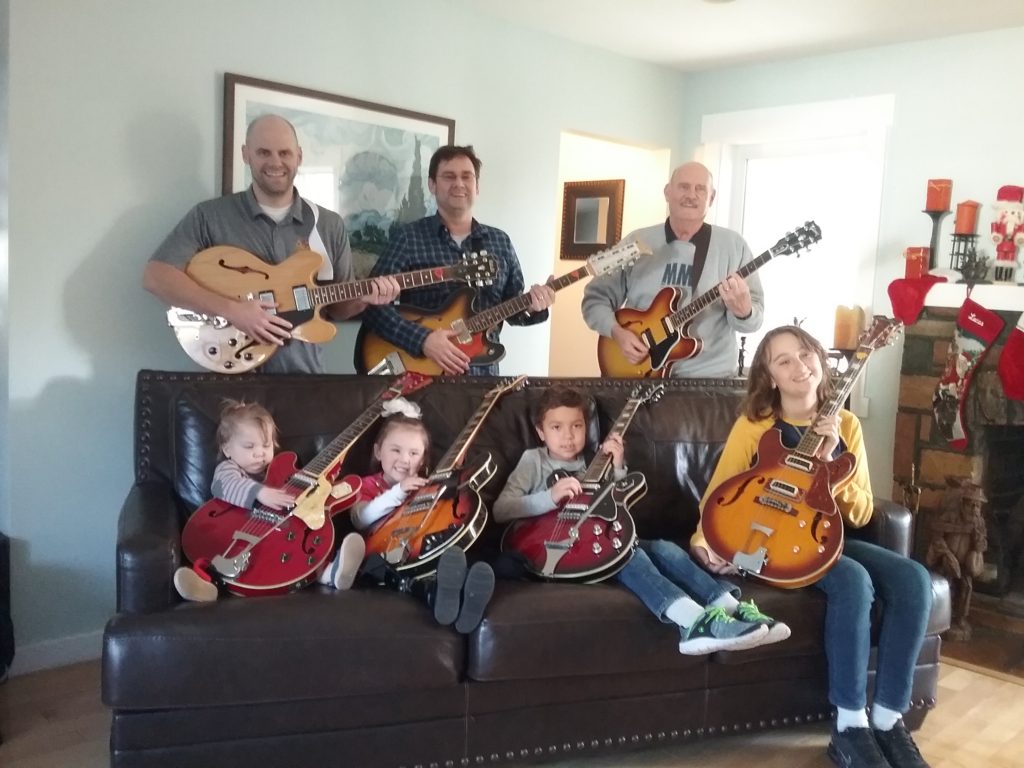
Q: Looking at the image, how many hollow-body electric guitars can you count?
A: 7